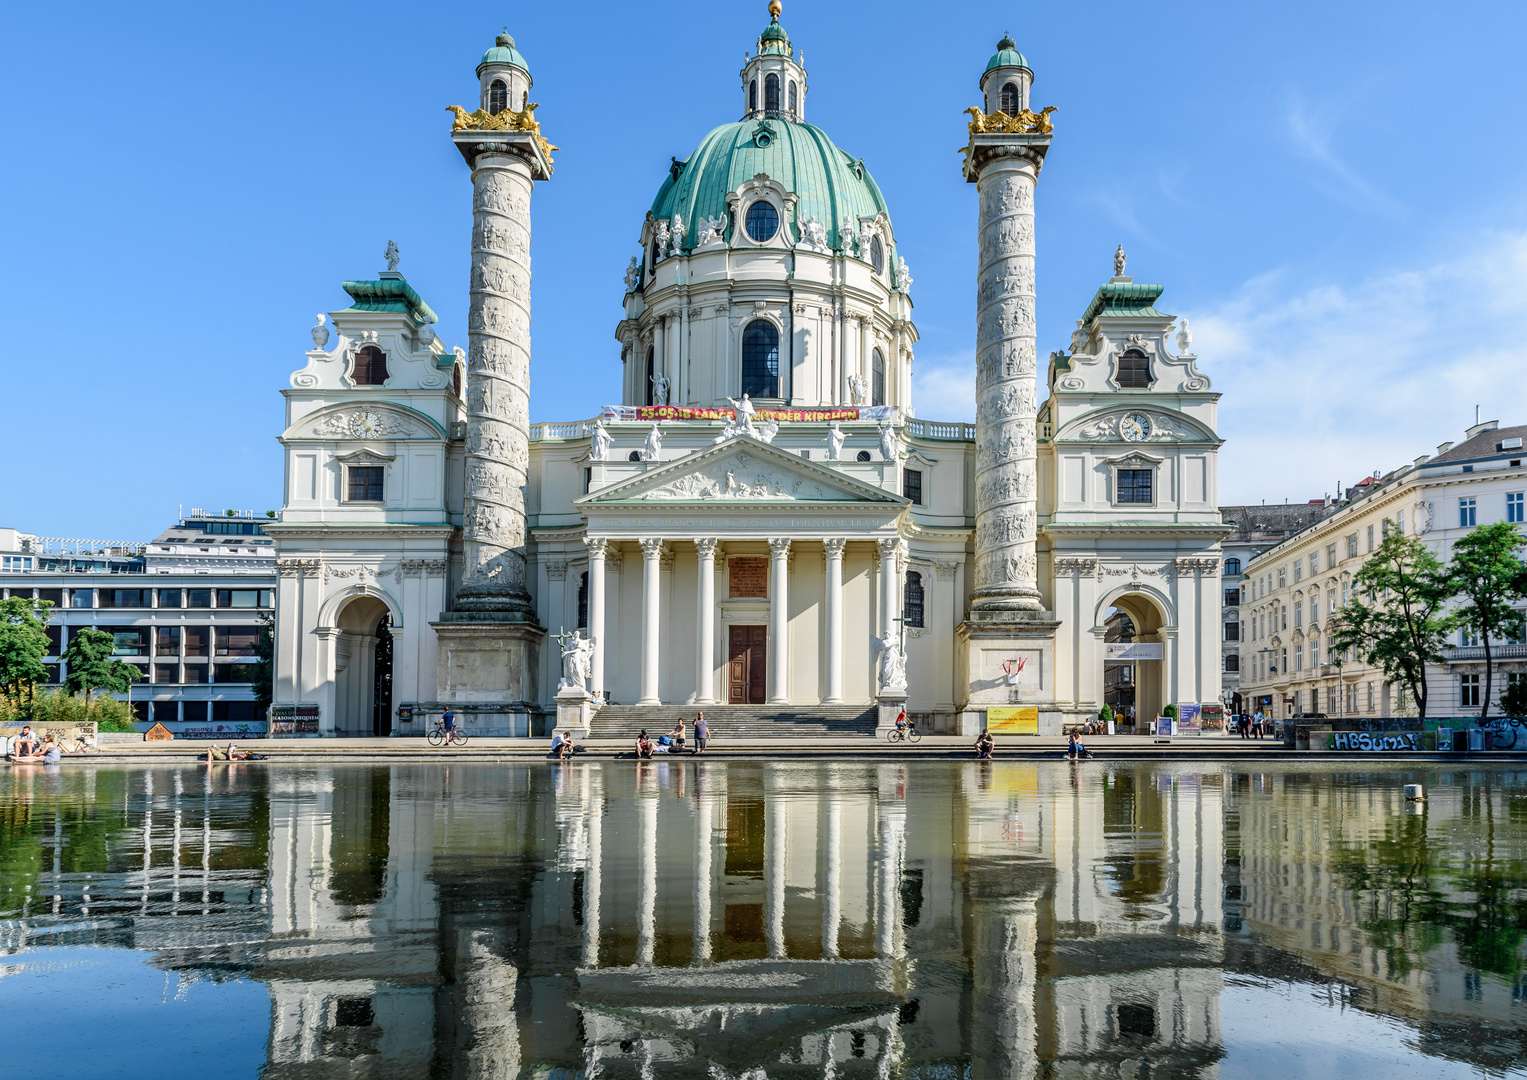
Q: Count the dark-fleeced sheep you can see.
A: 0